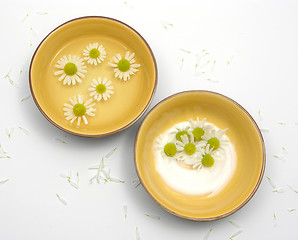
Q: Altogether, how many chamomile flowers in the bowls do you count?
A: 11